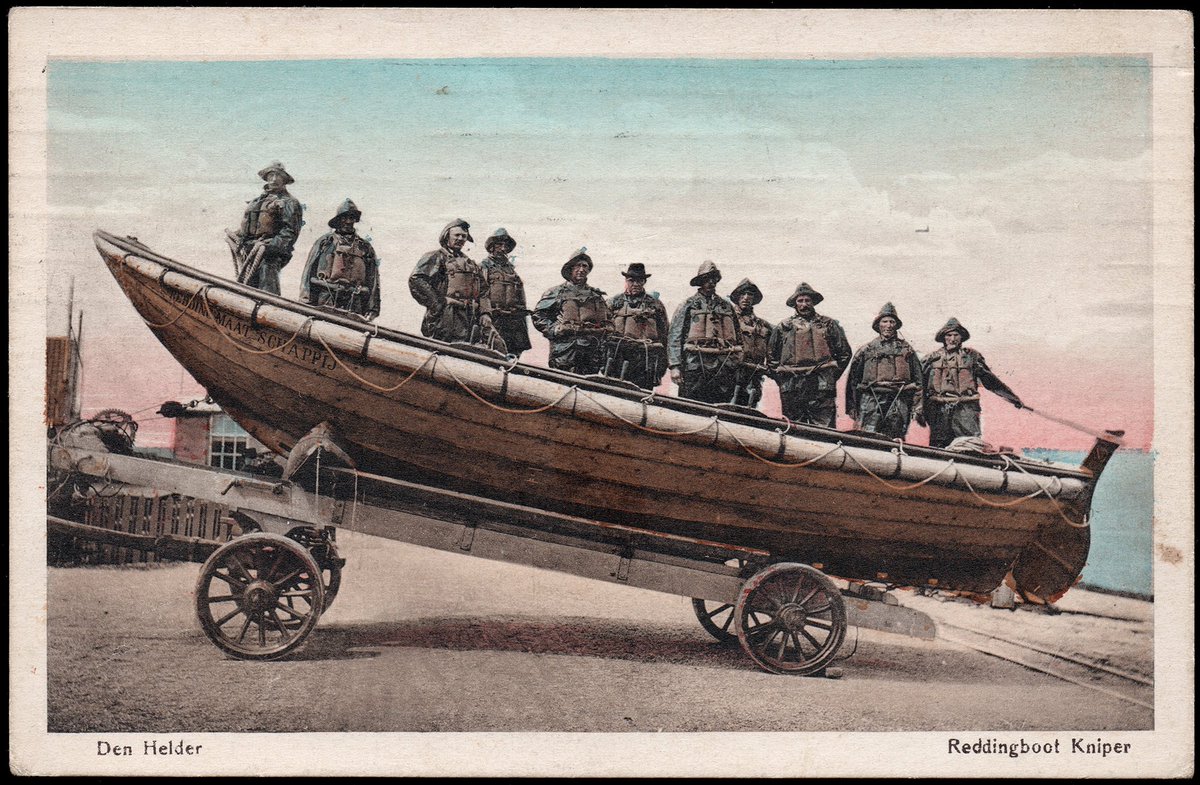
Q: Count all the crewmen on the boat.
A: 11